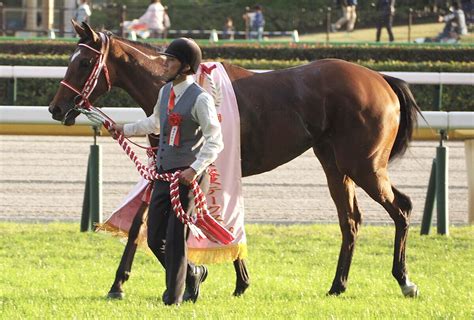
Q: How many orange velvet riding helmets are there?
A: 0